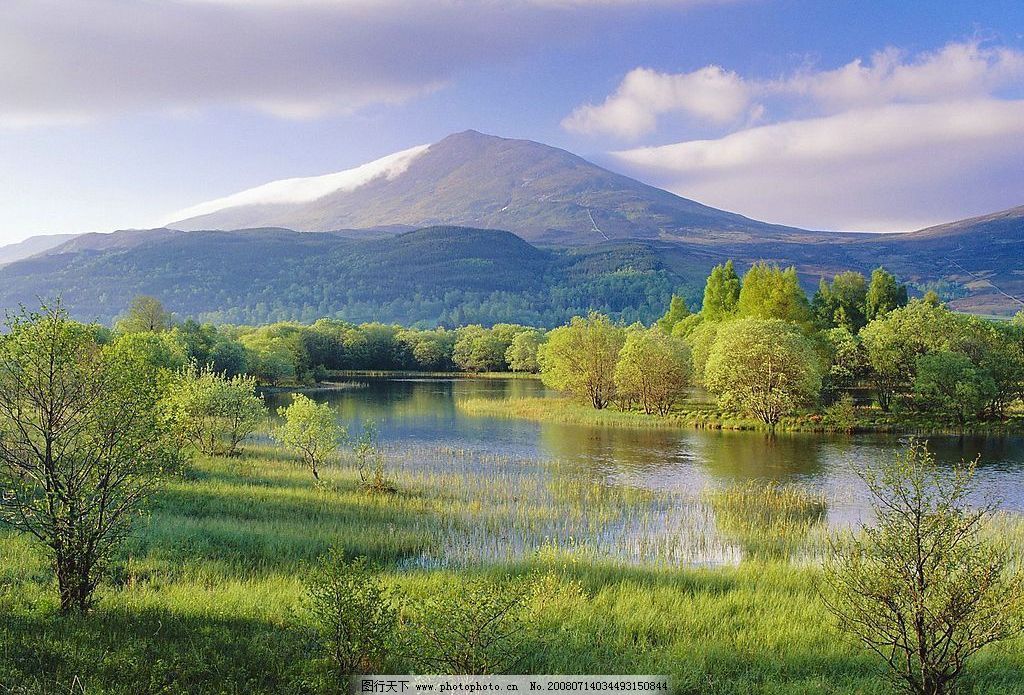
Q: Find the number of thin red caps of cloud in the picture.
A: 0